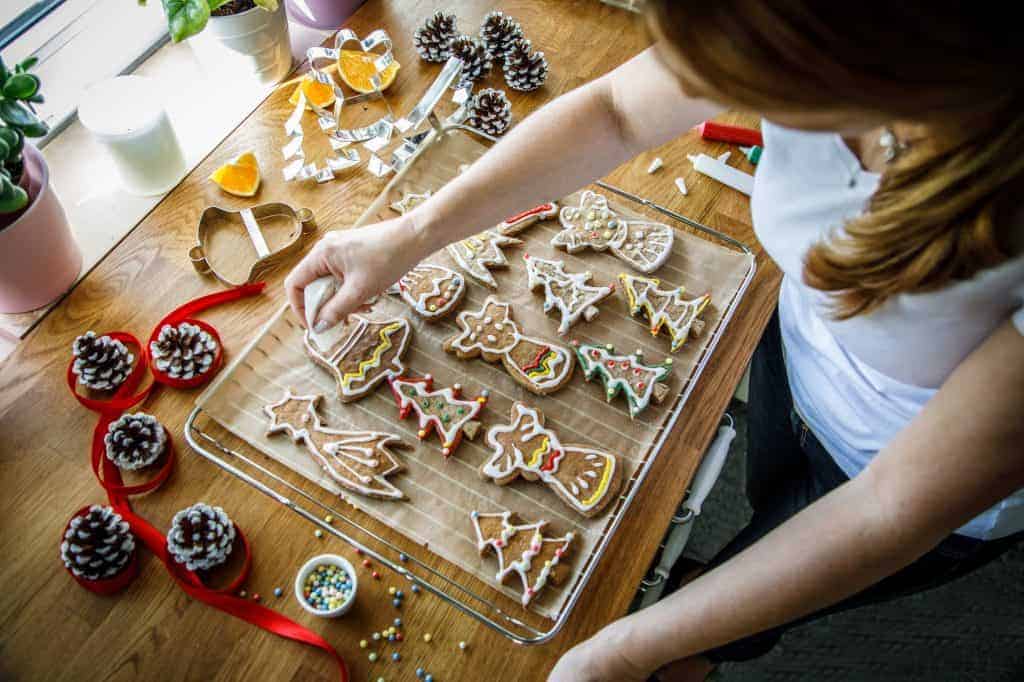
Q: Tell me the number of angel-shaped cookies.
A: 3